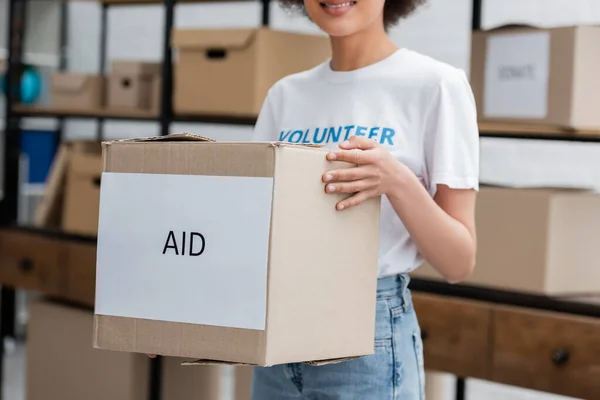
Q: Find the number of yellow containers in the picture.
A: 0